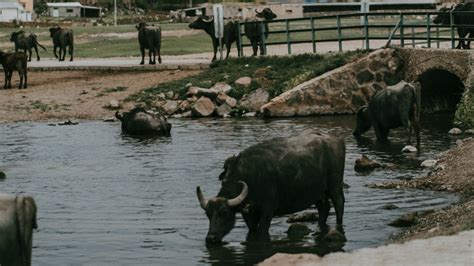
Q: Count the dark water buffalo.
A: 11